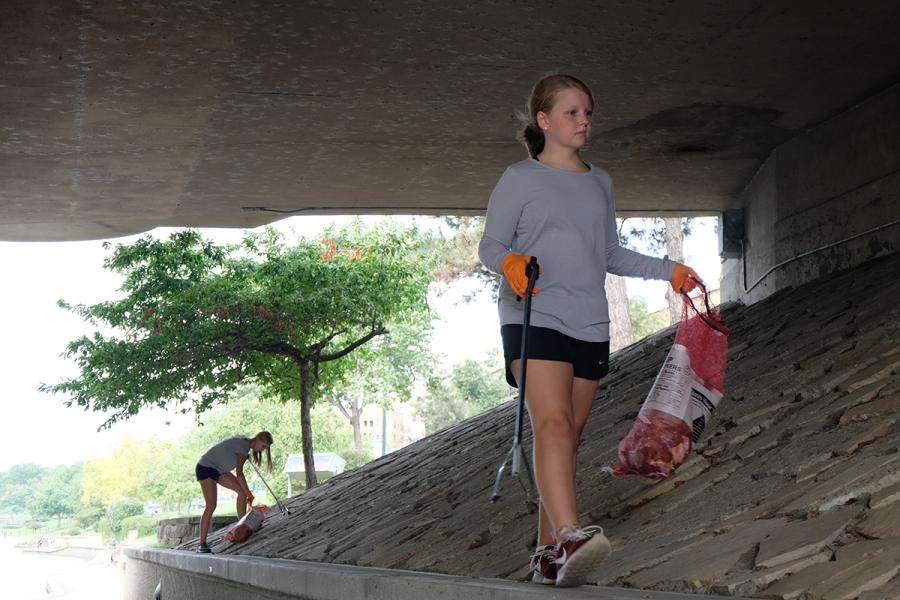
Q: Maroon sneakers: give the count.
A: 2